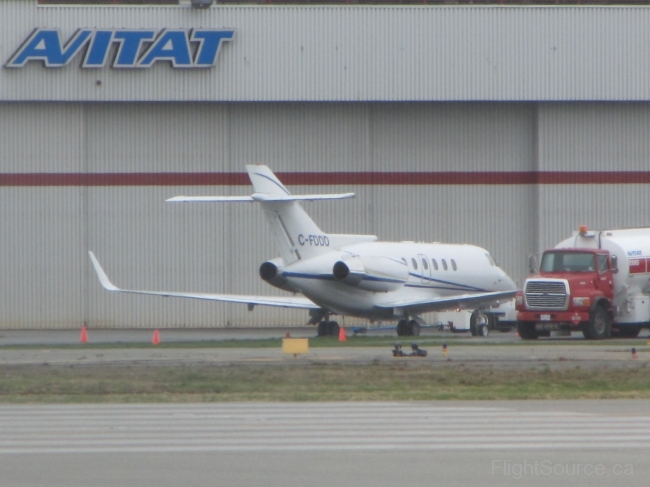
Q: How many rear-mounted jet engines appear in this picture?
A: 2